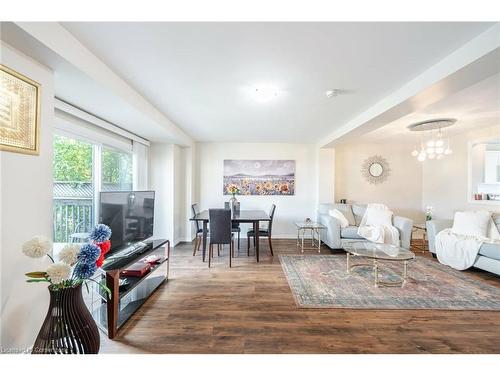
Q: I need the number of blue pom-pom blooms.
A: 3